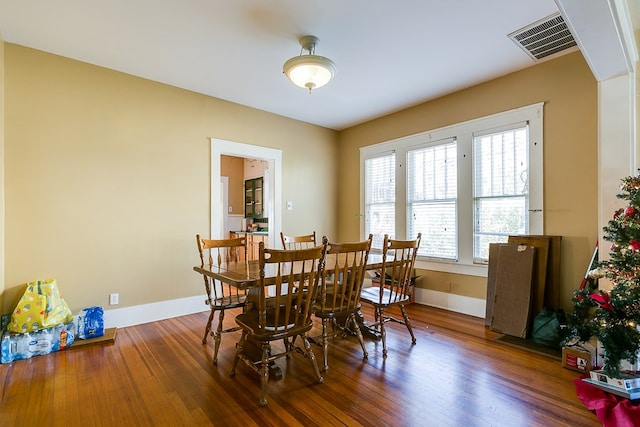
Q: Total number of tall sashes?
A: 3